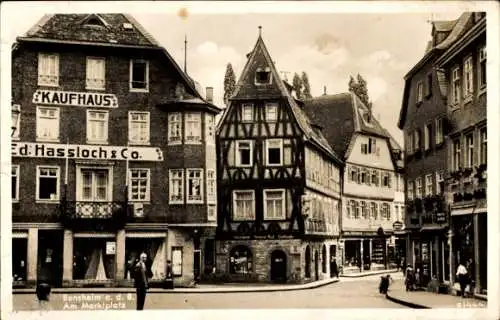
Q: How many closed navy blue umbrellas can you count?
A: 0